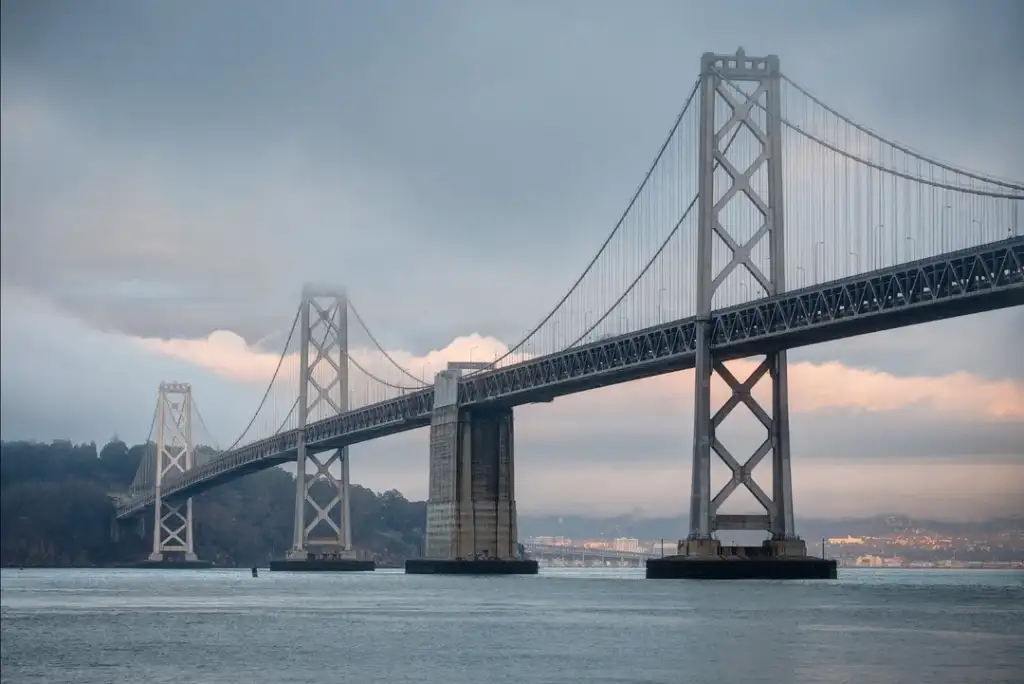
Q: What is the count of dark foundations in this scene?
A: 4